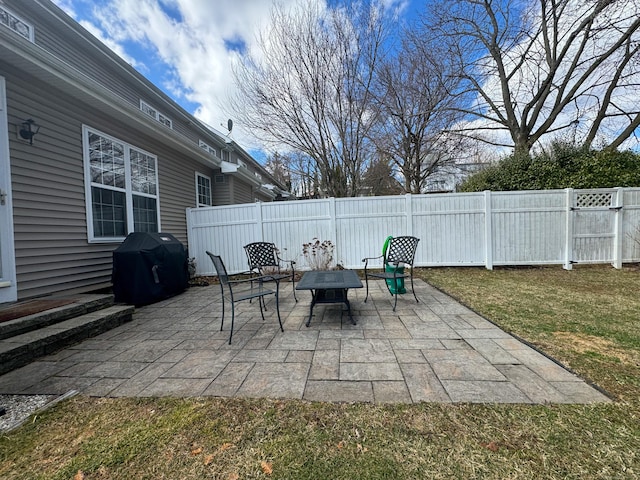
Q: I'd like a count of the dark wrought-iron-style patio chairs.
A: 3